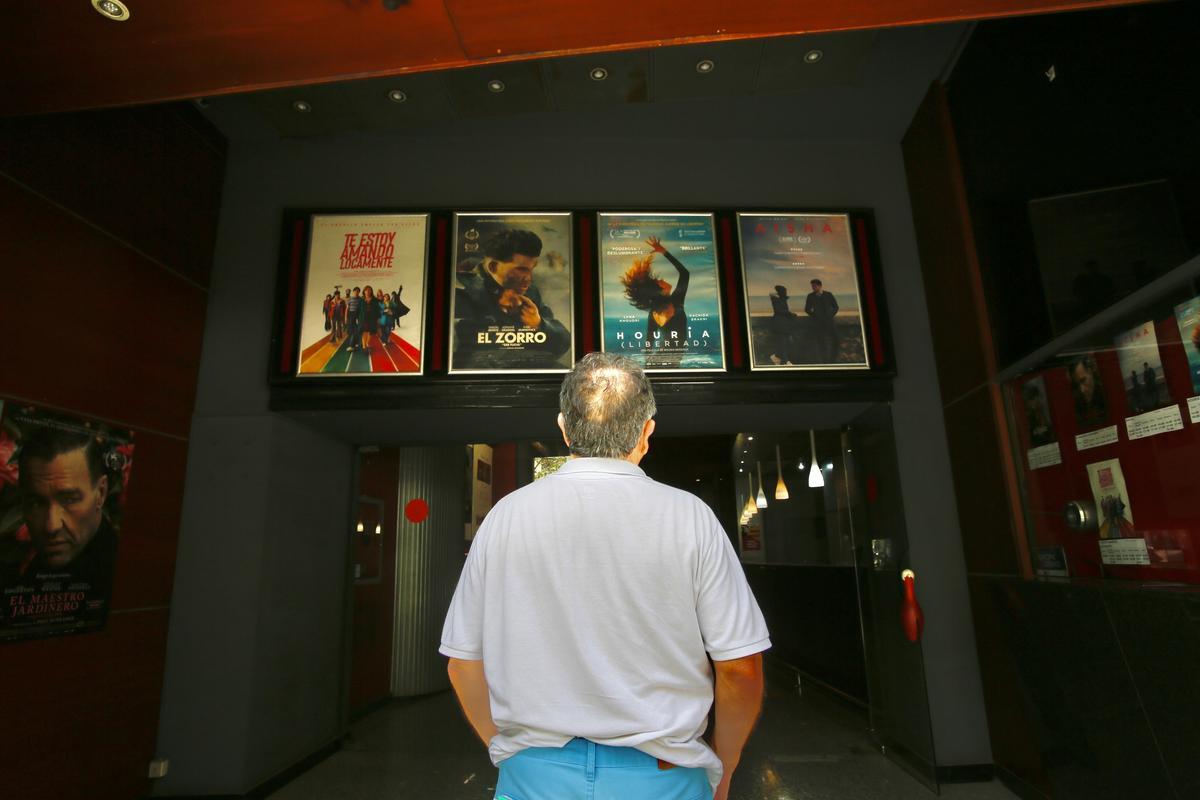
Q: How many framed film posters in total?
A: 4